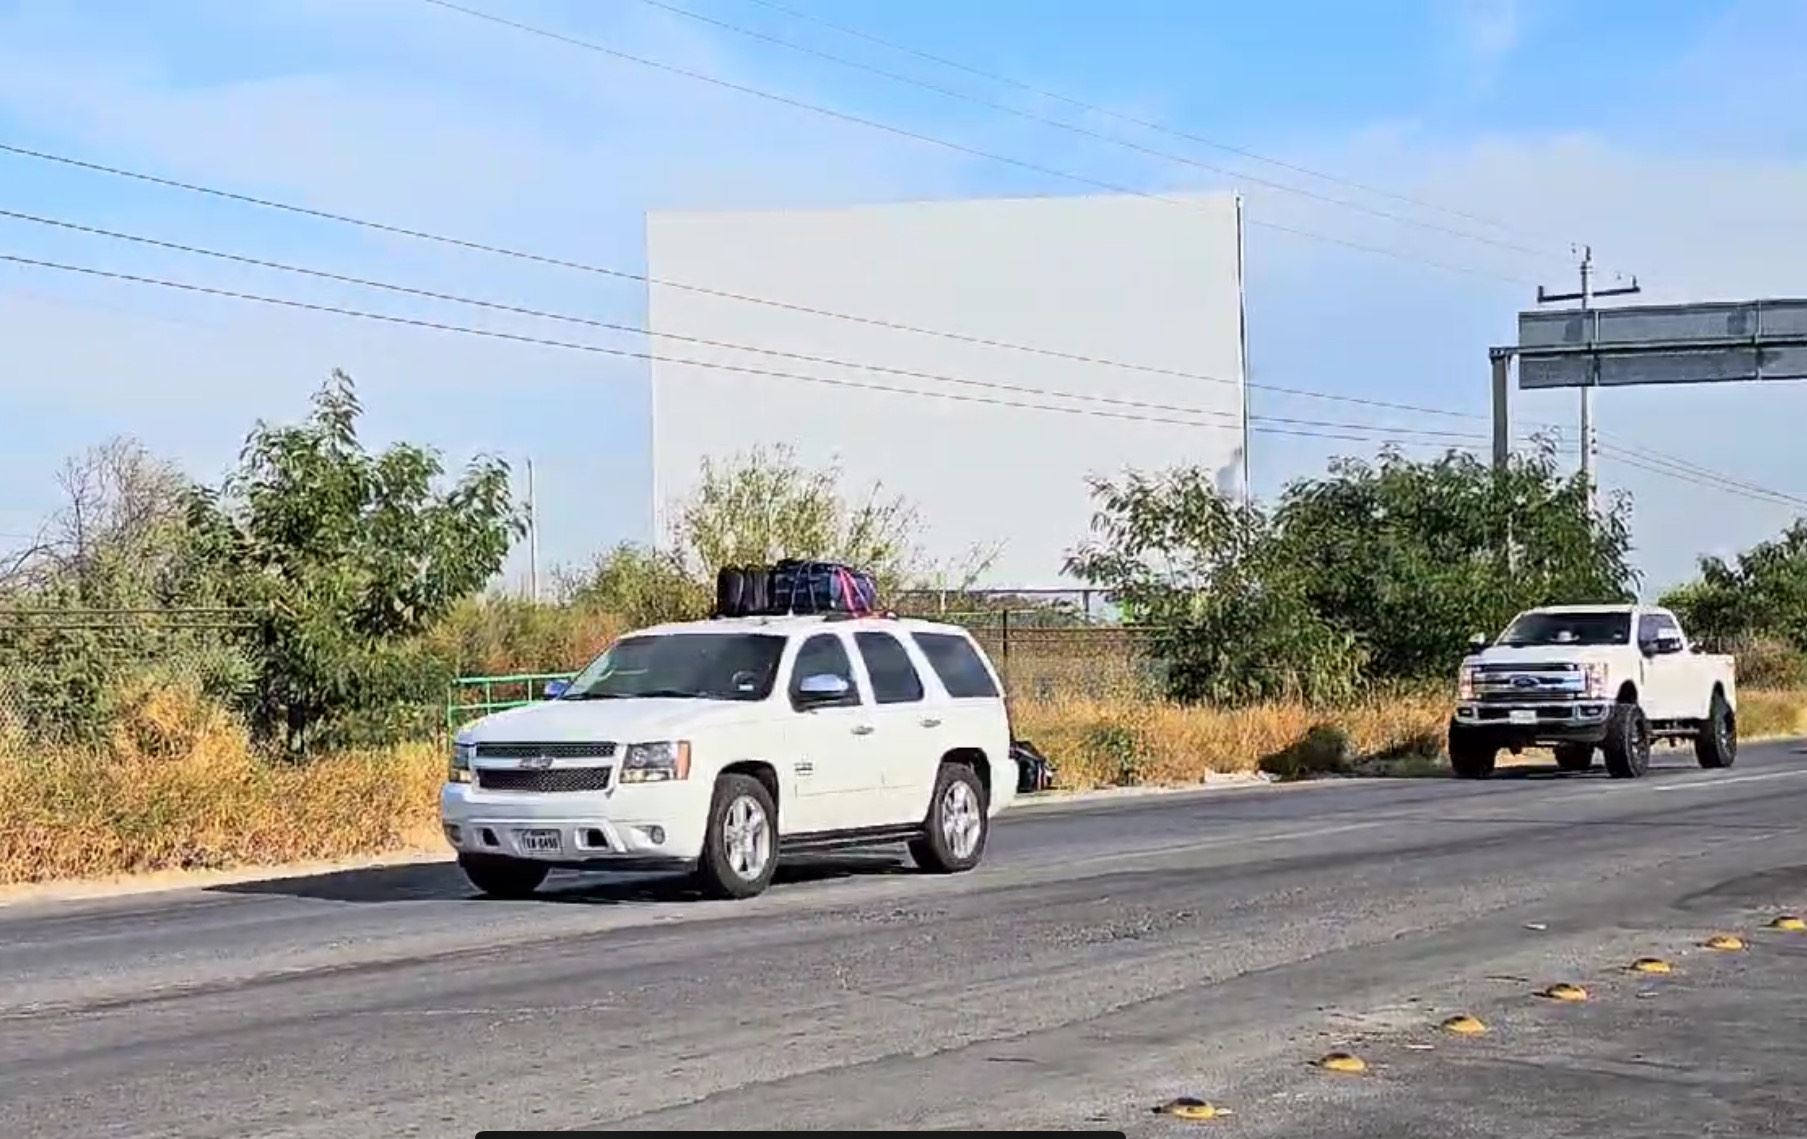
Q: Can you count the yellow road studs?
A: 7